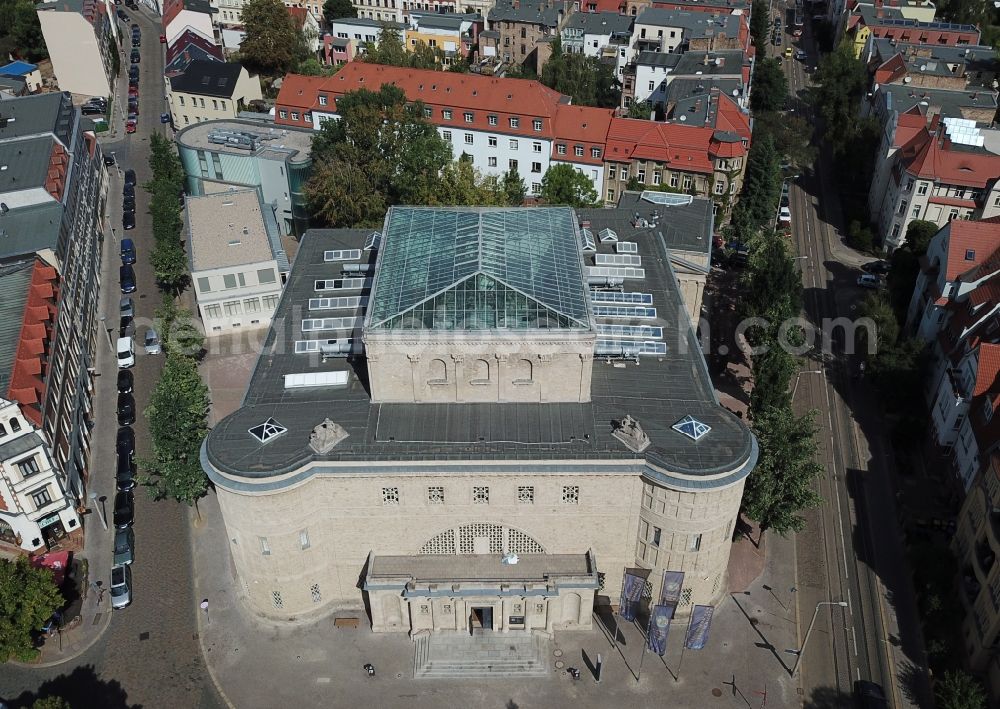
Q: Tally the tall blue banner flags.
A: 4